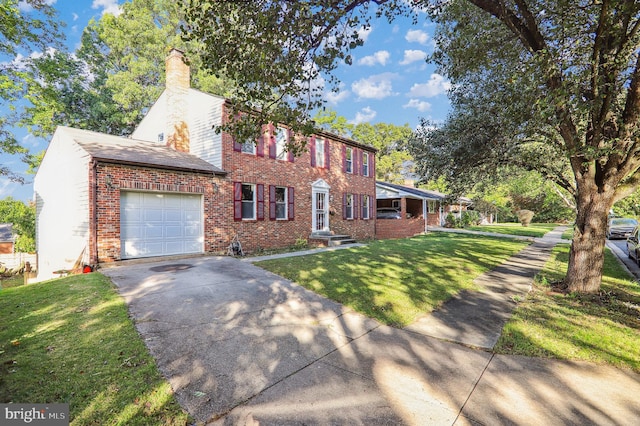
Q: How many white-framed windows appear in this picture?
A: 9